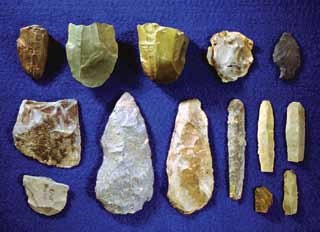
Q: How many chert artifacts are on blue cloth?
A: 14